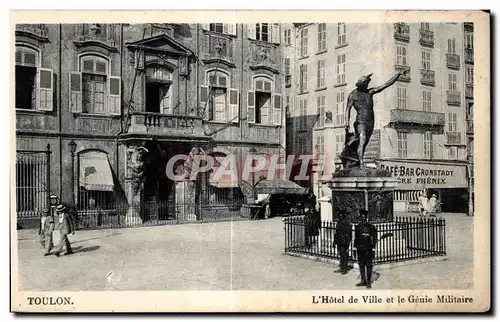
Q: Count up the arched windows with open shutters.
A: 4